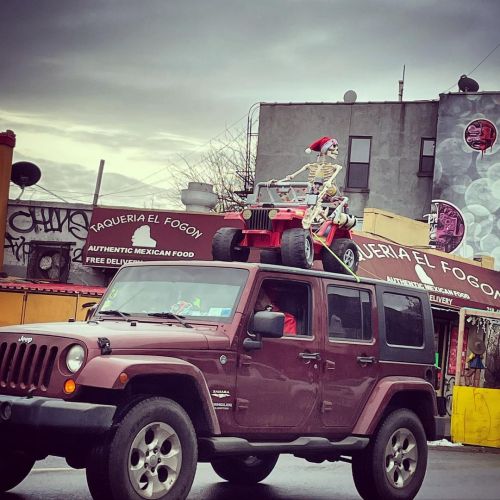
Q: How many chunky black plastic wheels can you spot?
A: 4